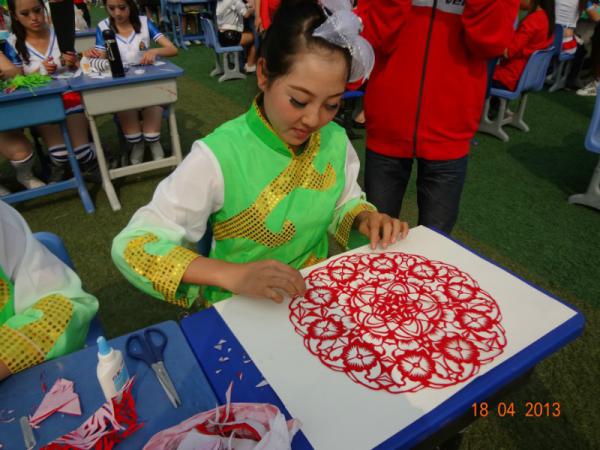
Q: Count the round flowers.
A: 10